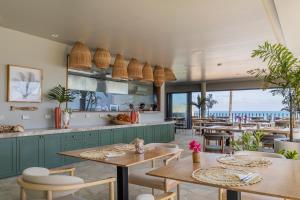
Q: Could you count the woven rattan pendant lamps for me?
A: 7